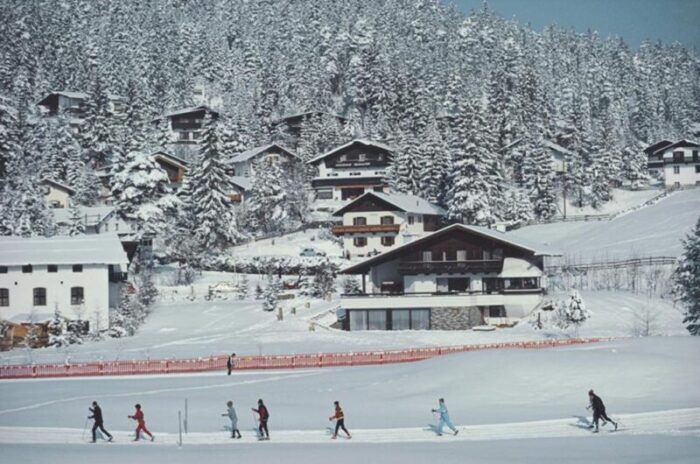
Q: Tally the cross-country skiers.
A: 7